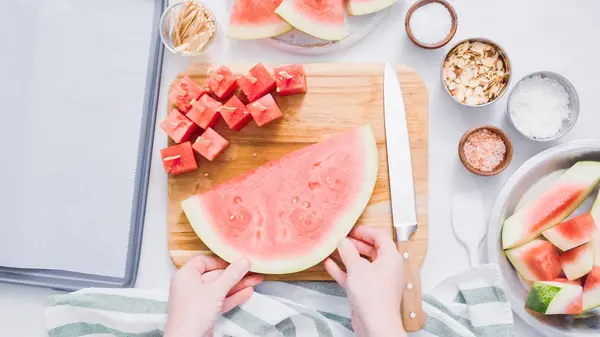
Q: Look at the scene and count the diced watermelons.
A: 10